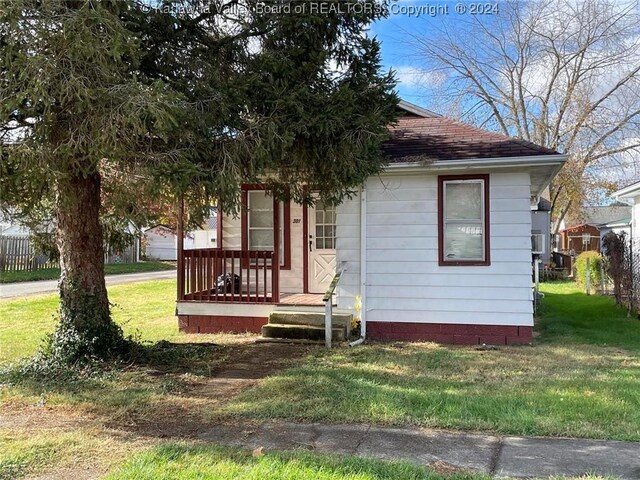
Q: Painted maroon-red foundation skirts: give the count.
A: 2